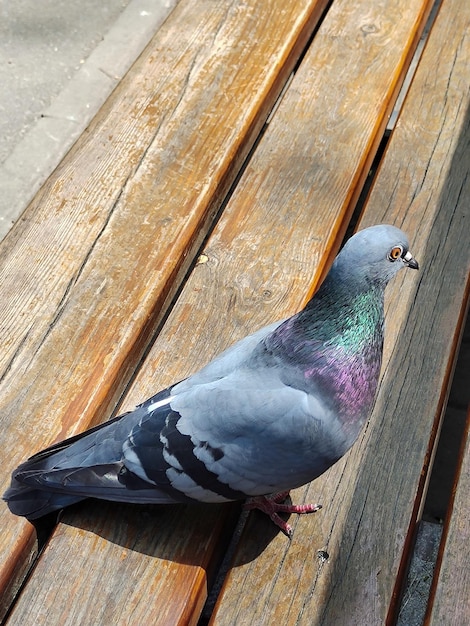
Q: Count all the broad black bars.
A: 2